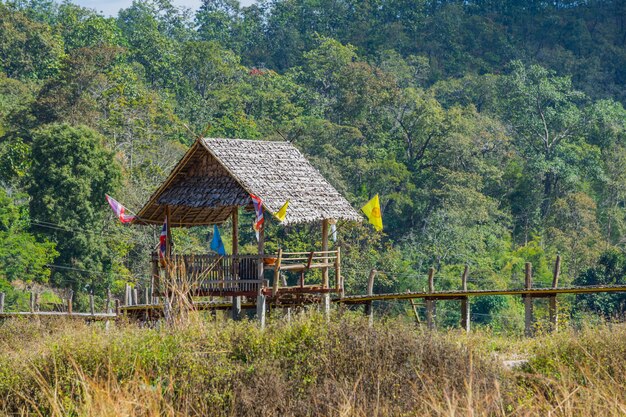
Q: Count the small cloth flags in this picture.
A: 6